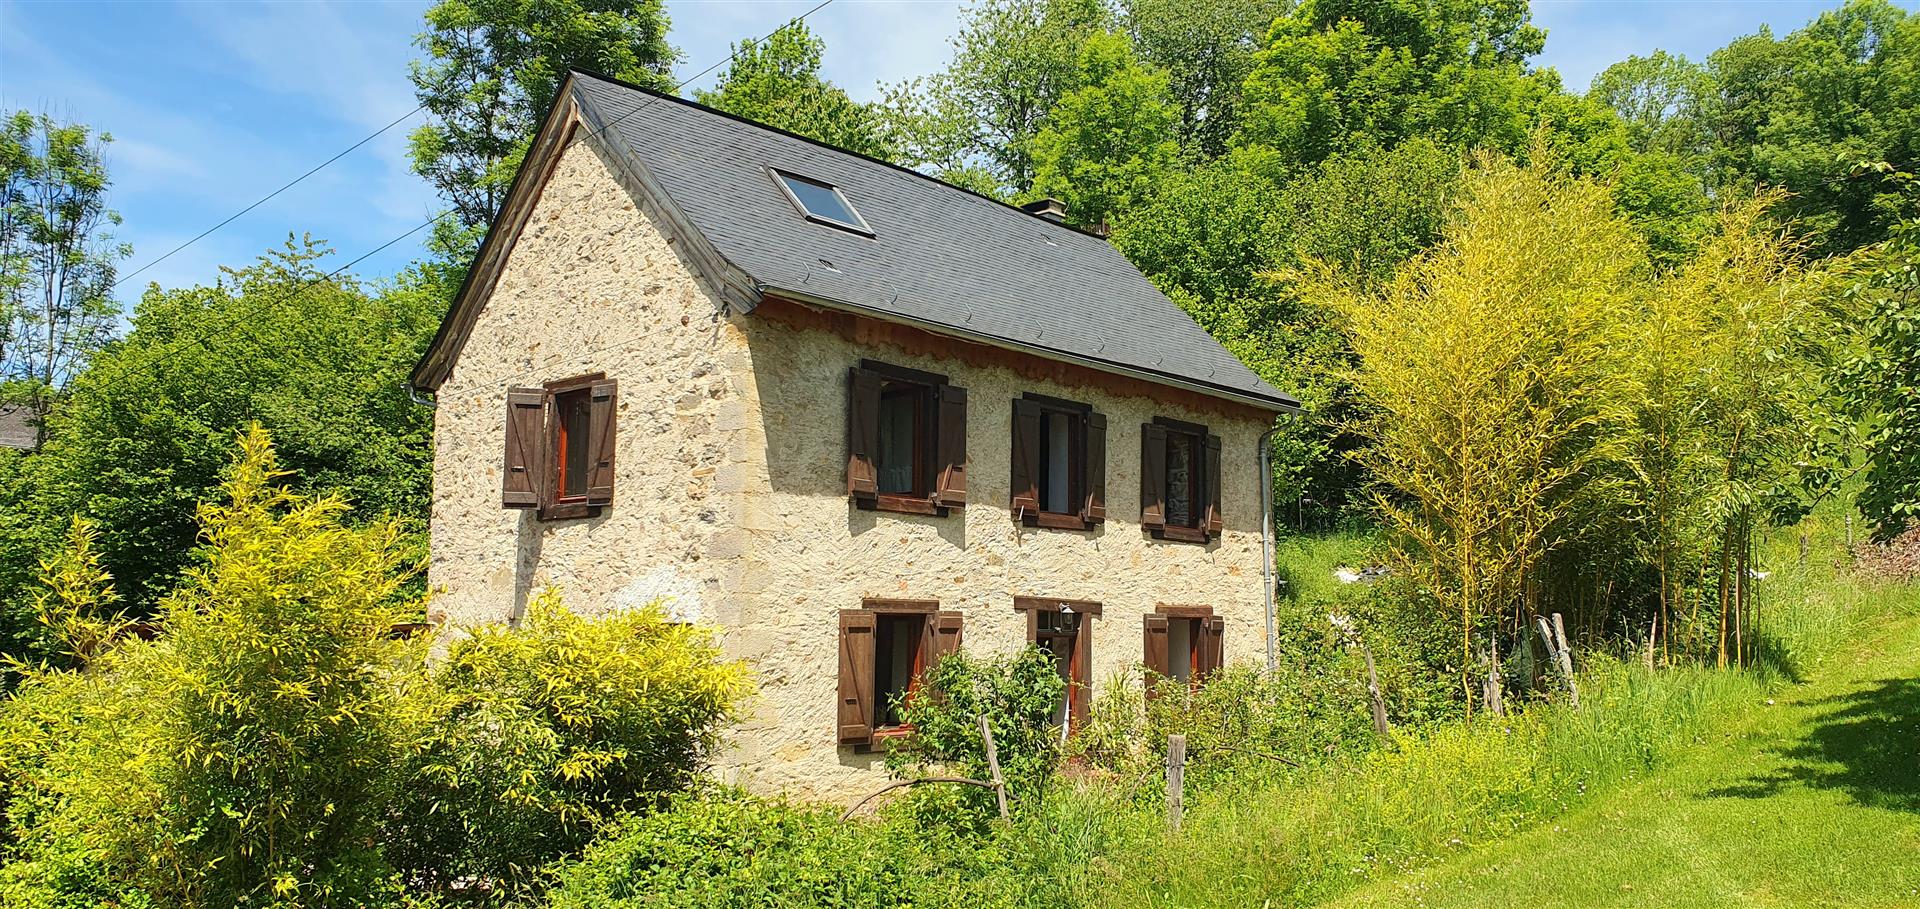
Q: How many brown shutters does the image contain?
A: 12